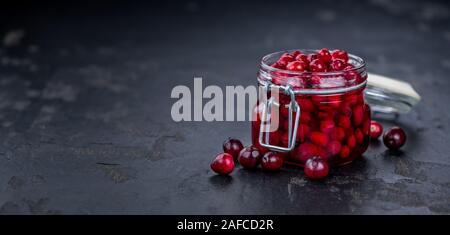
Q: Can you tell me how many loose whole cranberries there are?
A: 7